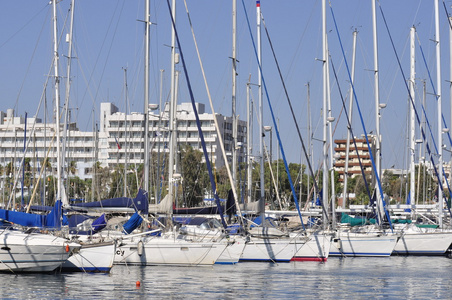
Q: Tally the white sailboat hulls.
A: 8